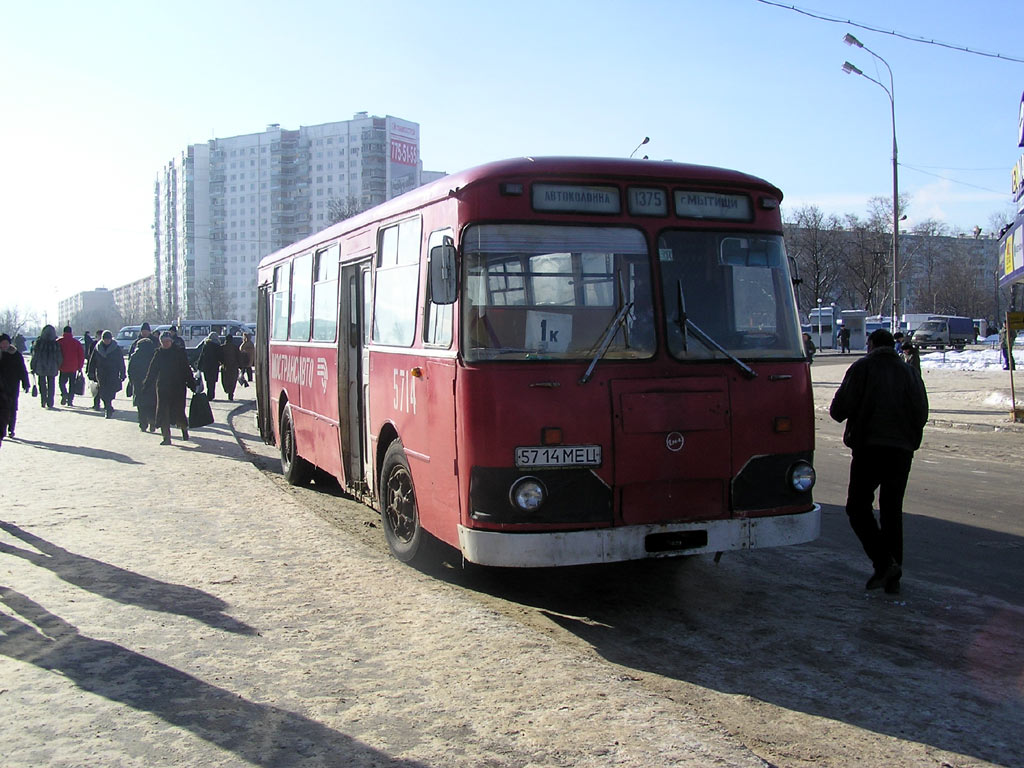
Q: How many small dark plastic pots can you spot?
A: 0